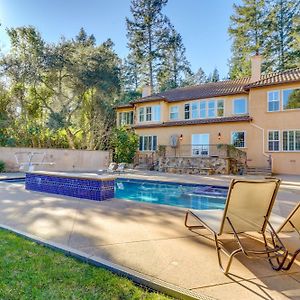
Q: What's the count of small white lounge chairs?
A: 2